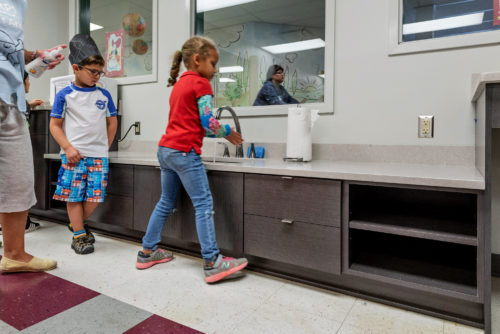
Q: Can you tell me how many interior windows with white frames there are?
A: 3